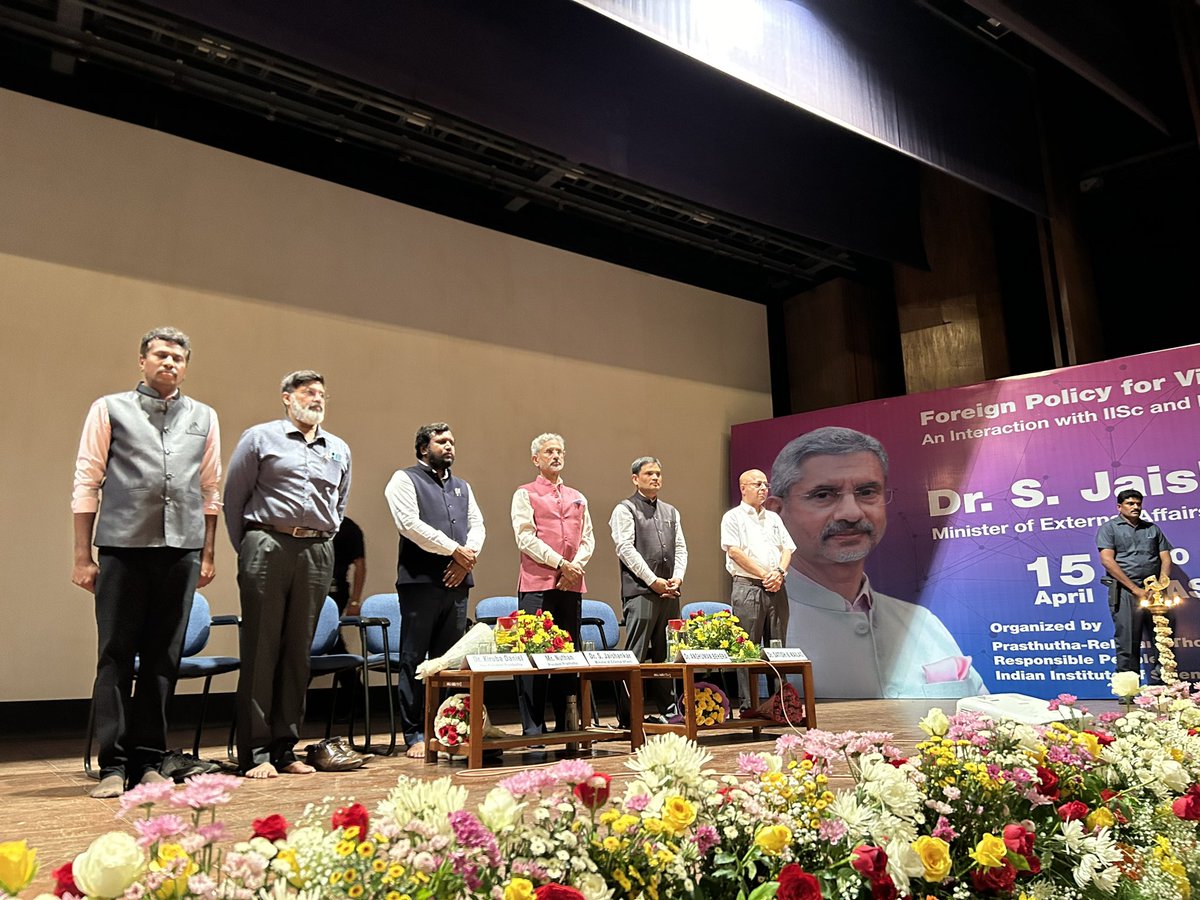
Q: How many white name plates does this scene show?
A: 5